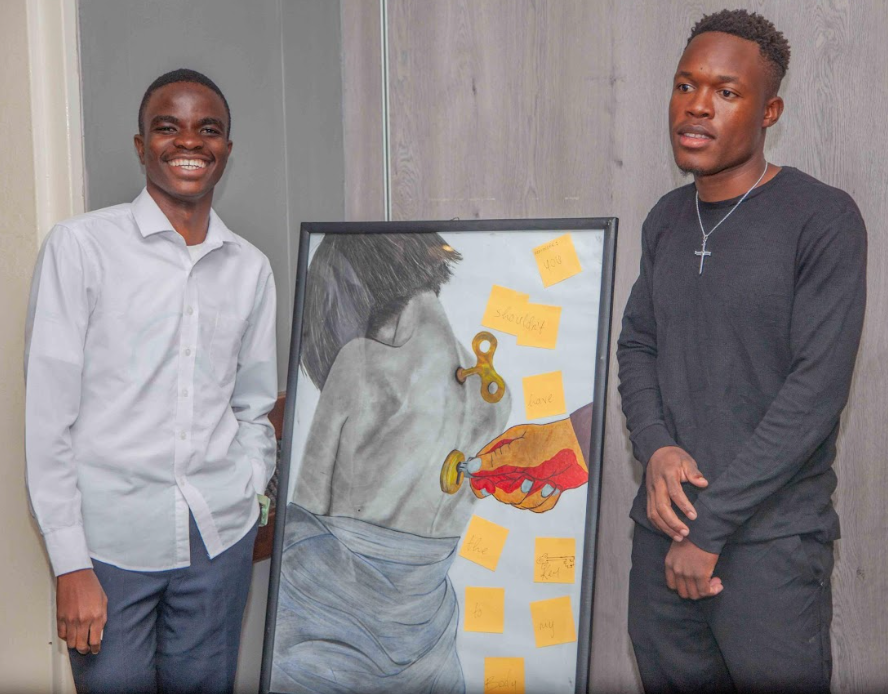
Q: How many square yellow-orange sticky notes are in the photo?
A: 9